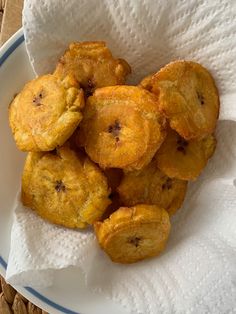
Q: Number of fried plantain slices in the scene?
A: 8